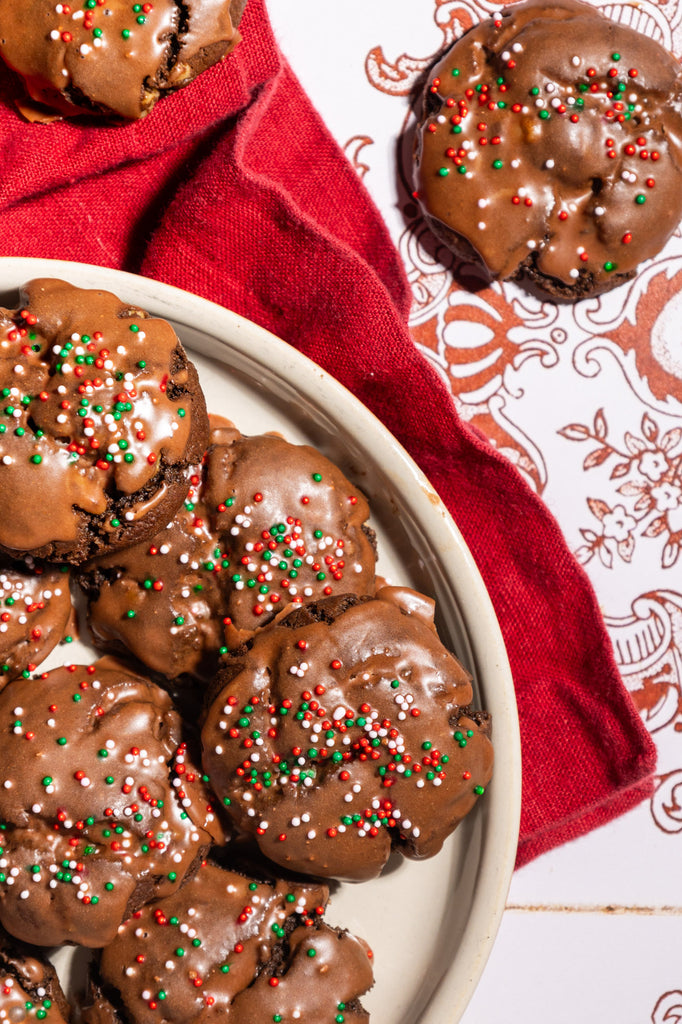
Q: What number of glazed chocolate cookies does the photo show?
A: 9